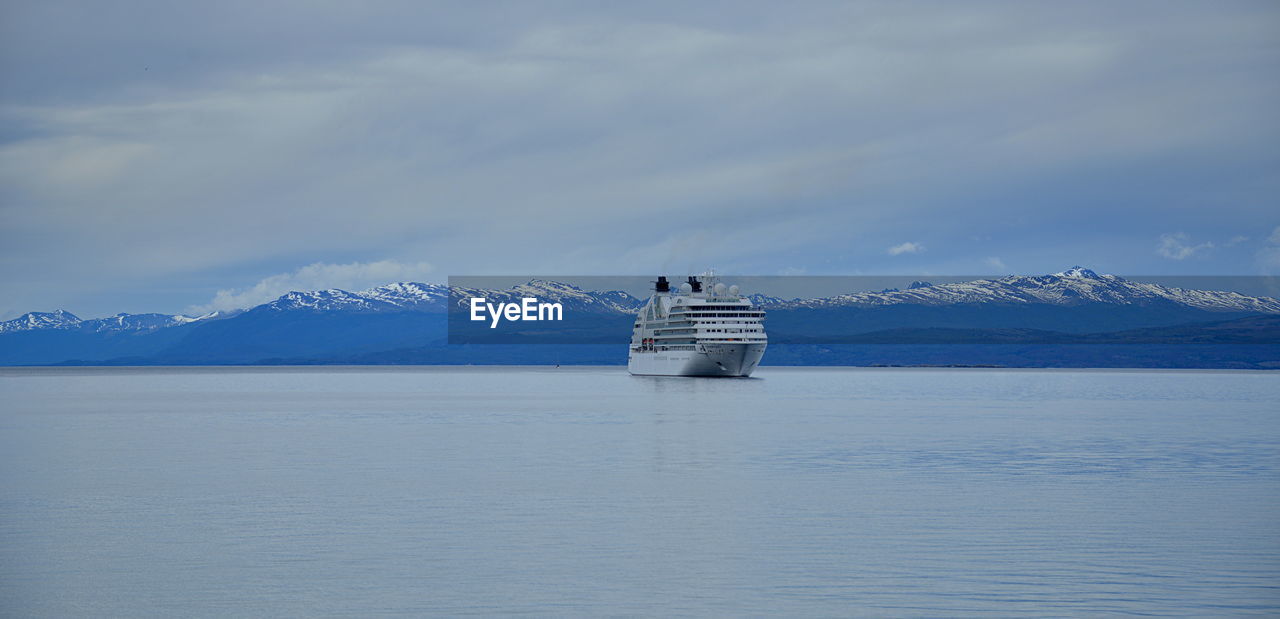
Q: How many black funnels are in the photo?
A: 2